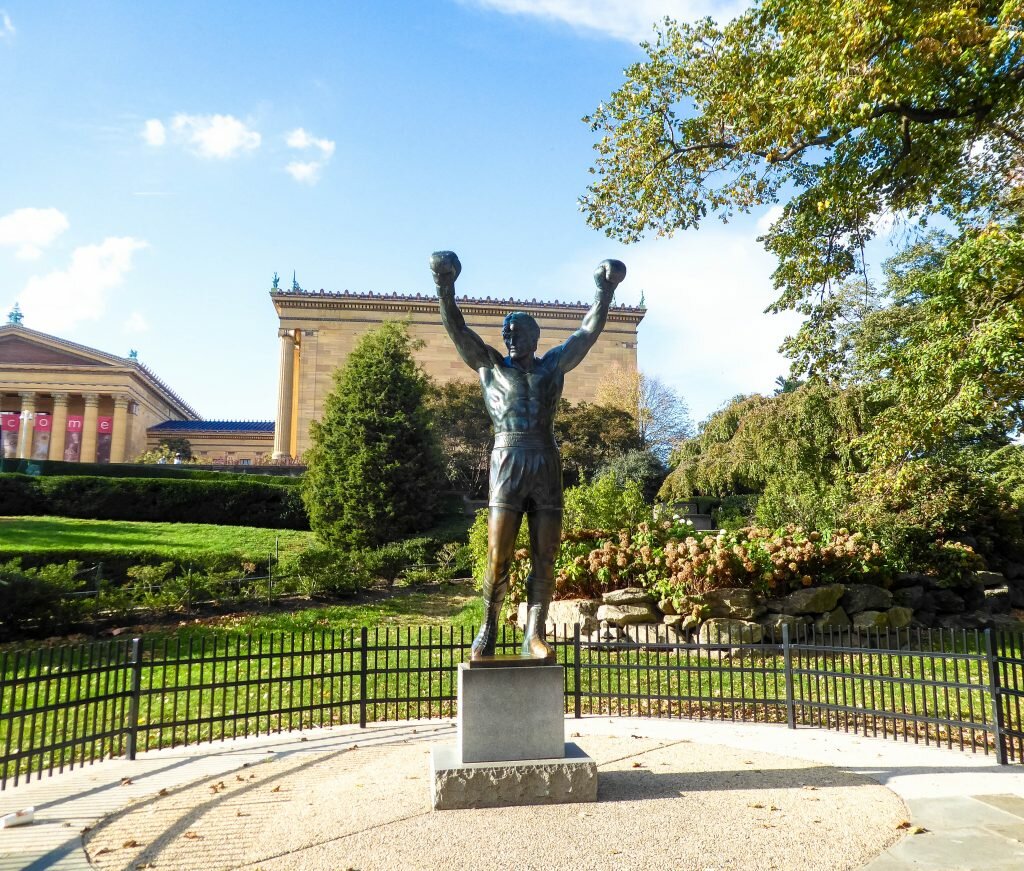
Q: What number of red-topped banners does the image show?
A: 4